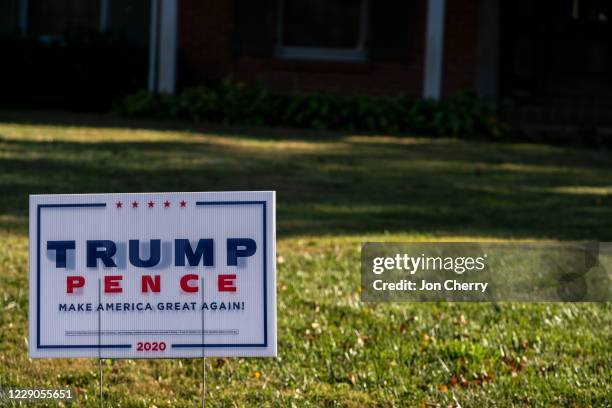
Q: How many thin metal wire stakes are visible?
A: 2